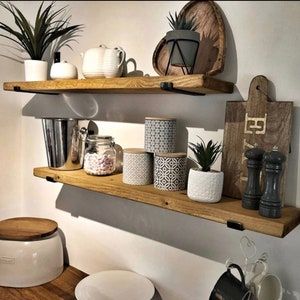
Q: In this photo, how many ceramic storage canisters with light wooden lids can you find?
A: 3